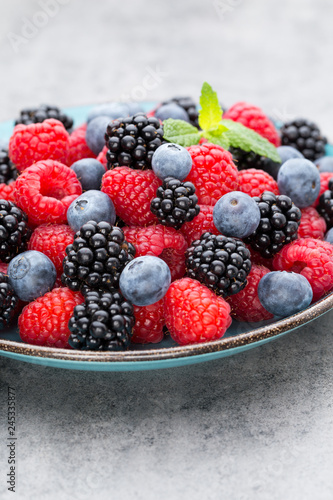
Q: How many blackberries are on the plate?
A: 14